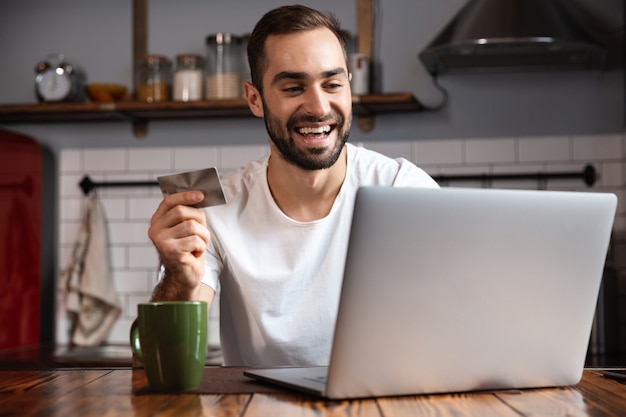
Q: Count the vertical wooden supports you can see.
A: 2